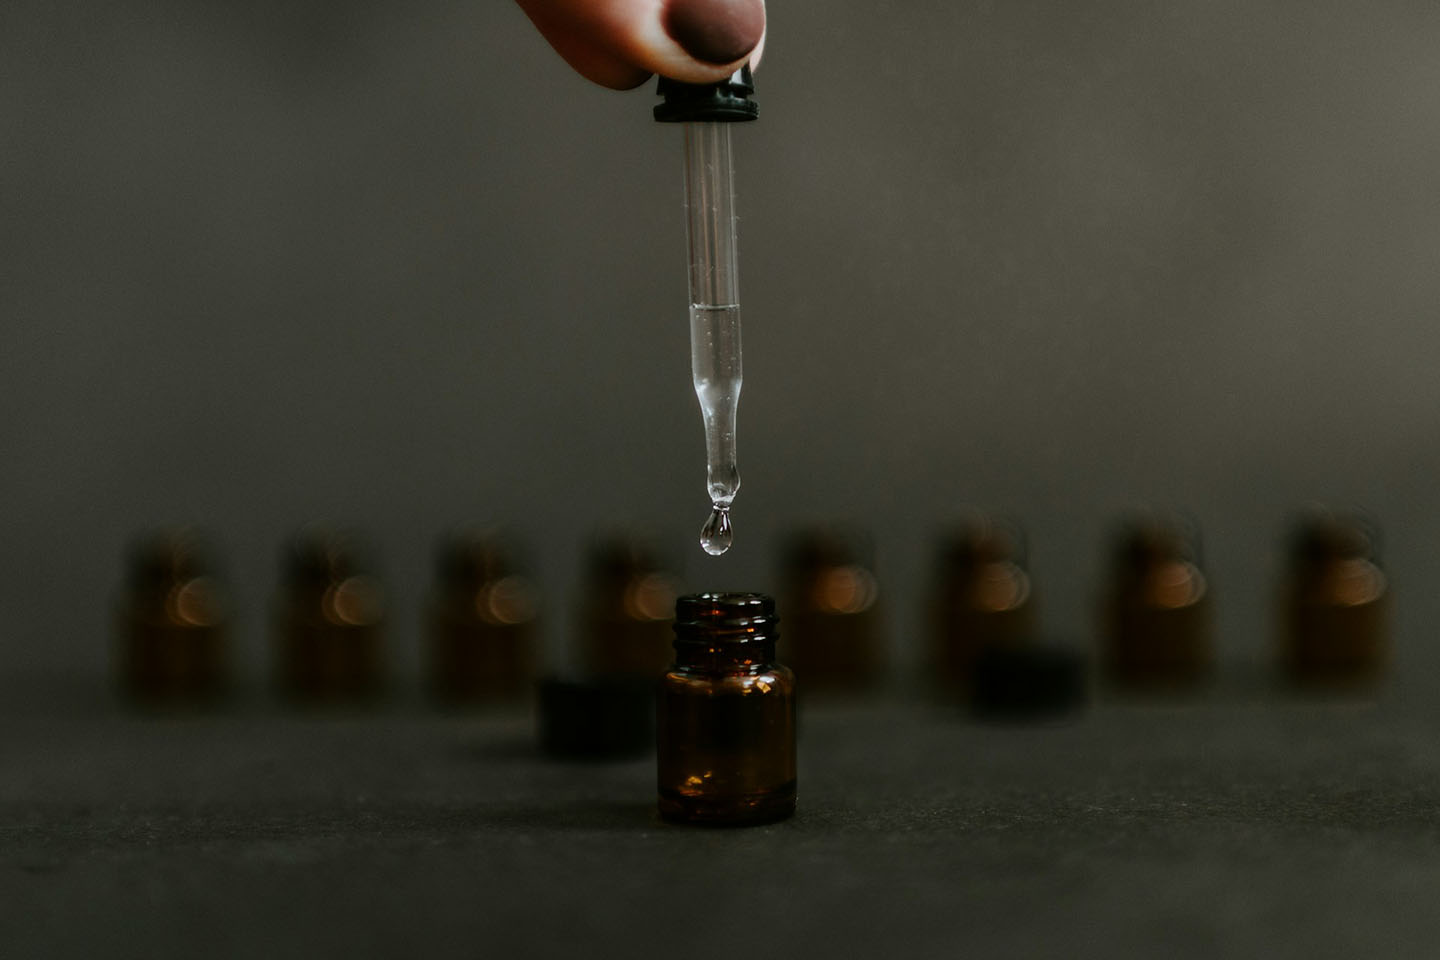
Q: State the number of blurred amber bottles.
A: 8